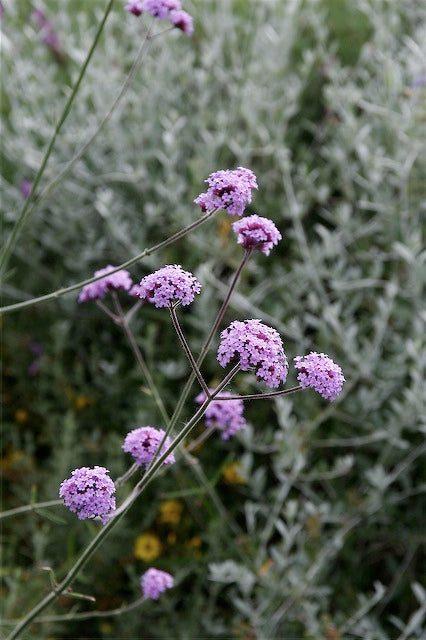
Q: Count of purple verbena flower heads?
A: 11